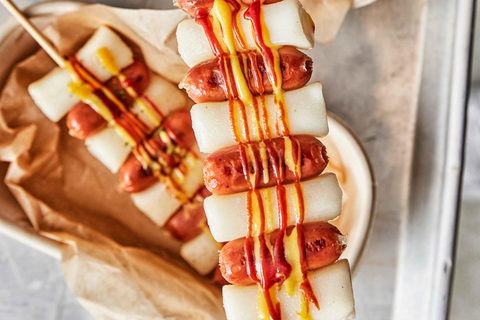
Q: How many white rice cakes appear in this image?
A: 8